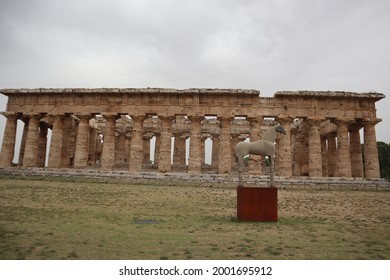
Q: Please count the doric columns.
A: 14